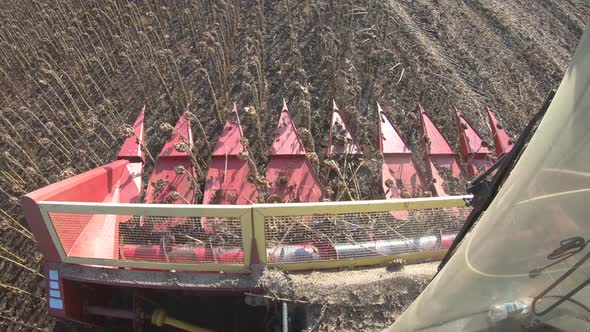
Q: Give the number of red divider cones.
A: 9